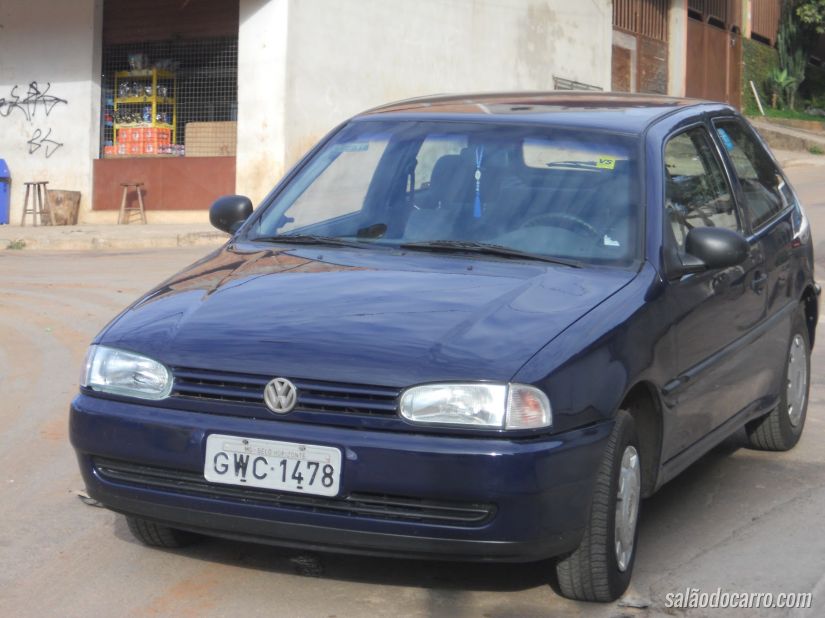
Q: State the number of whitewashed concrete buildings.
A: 1